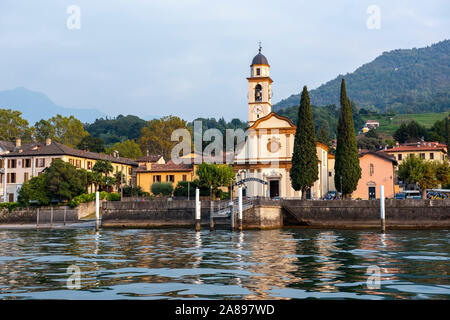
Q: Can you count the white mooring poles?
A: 4